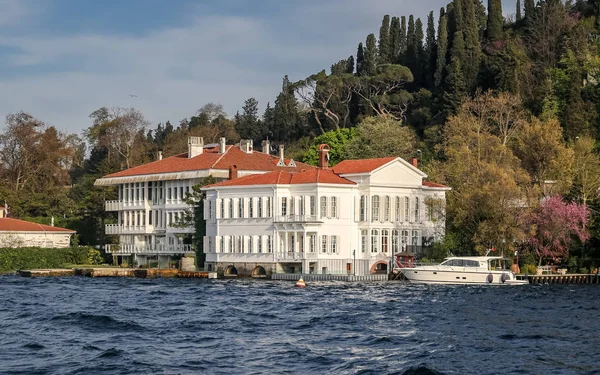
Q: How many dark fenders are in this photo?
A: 2